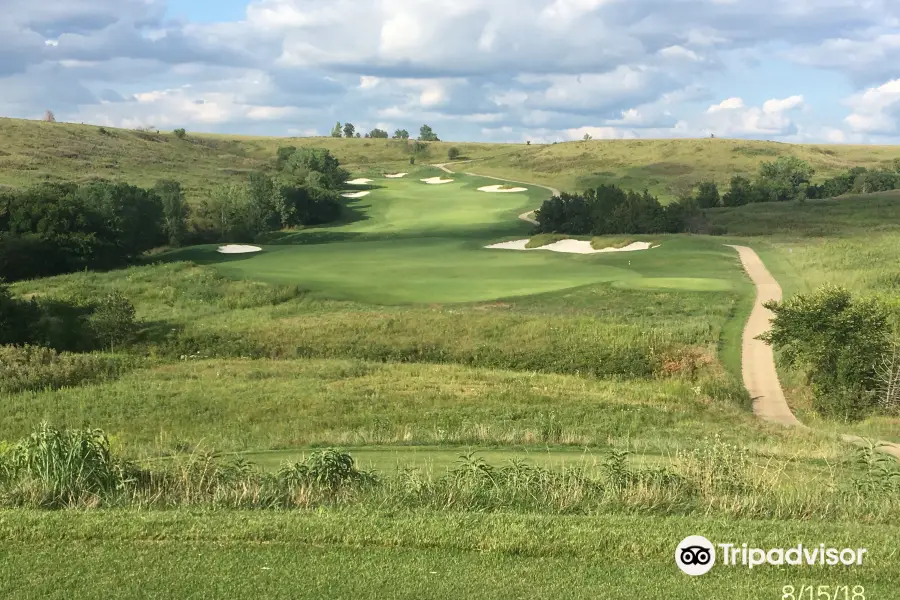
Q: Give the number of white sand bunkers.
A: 7